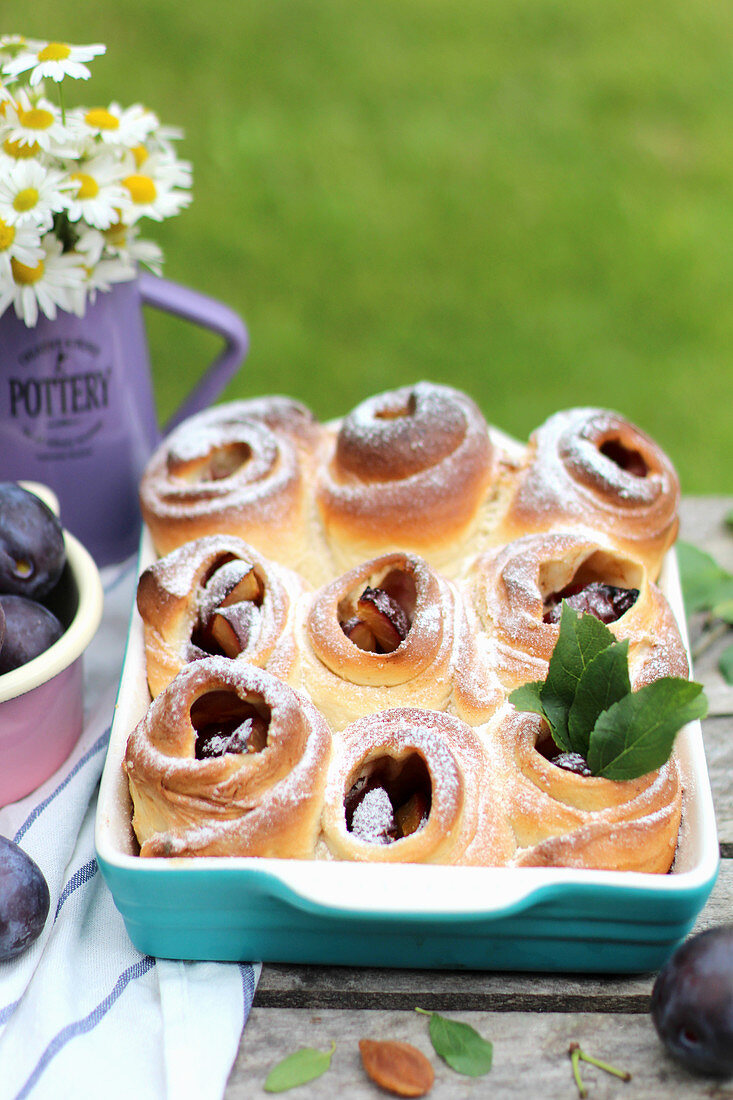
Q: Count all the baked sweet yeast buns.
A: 9